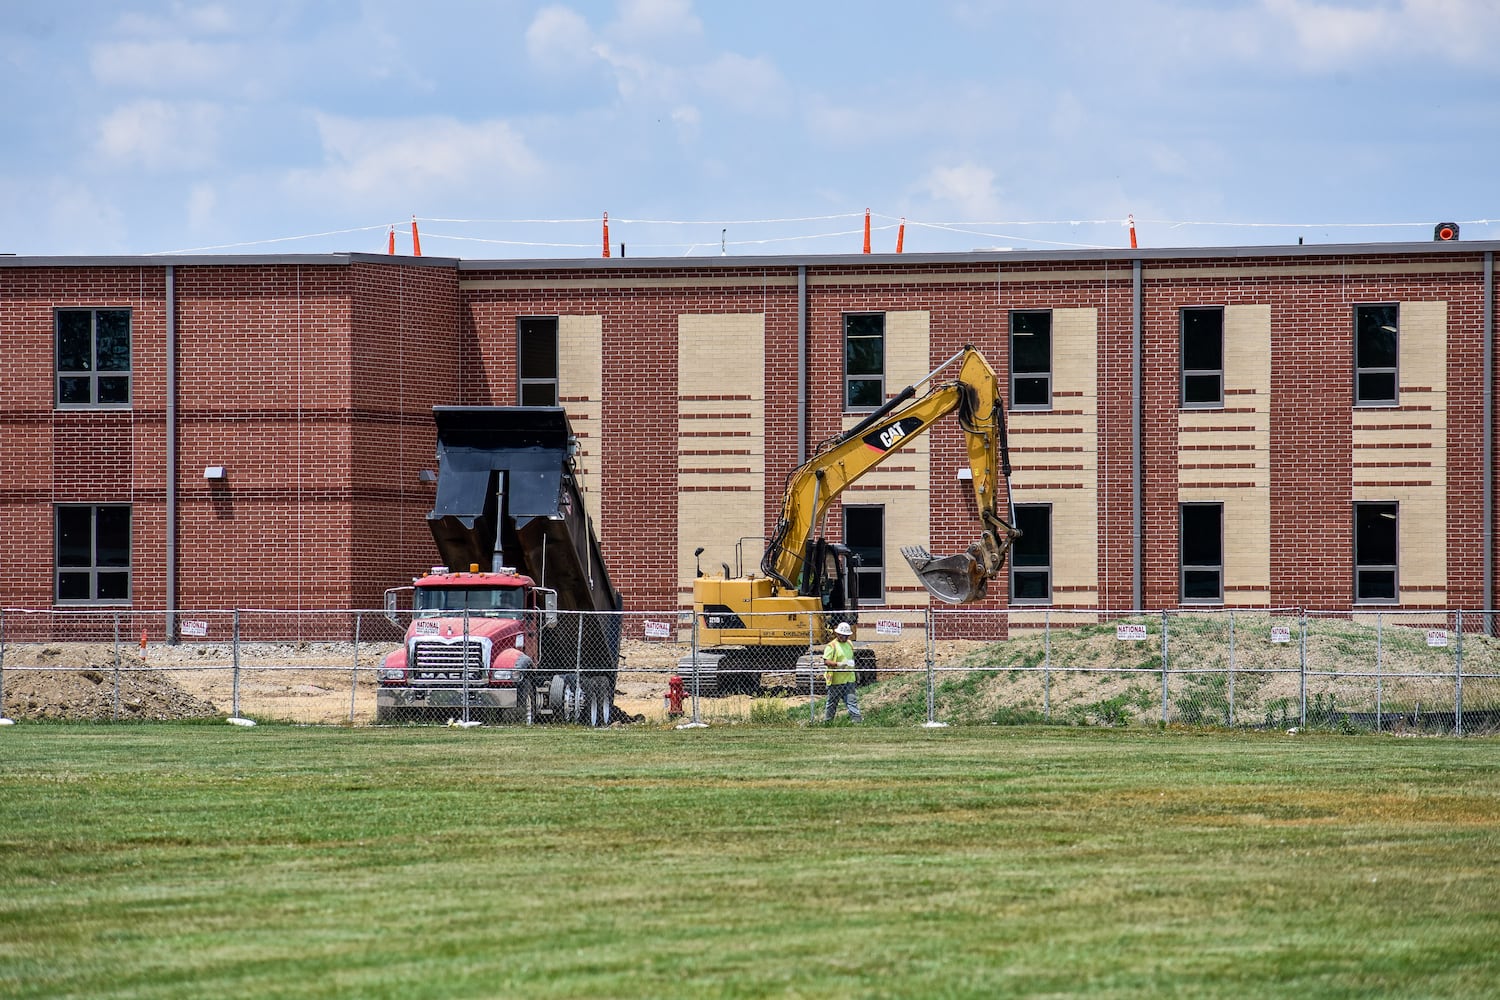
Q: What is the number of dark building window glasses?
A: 11